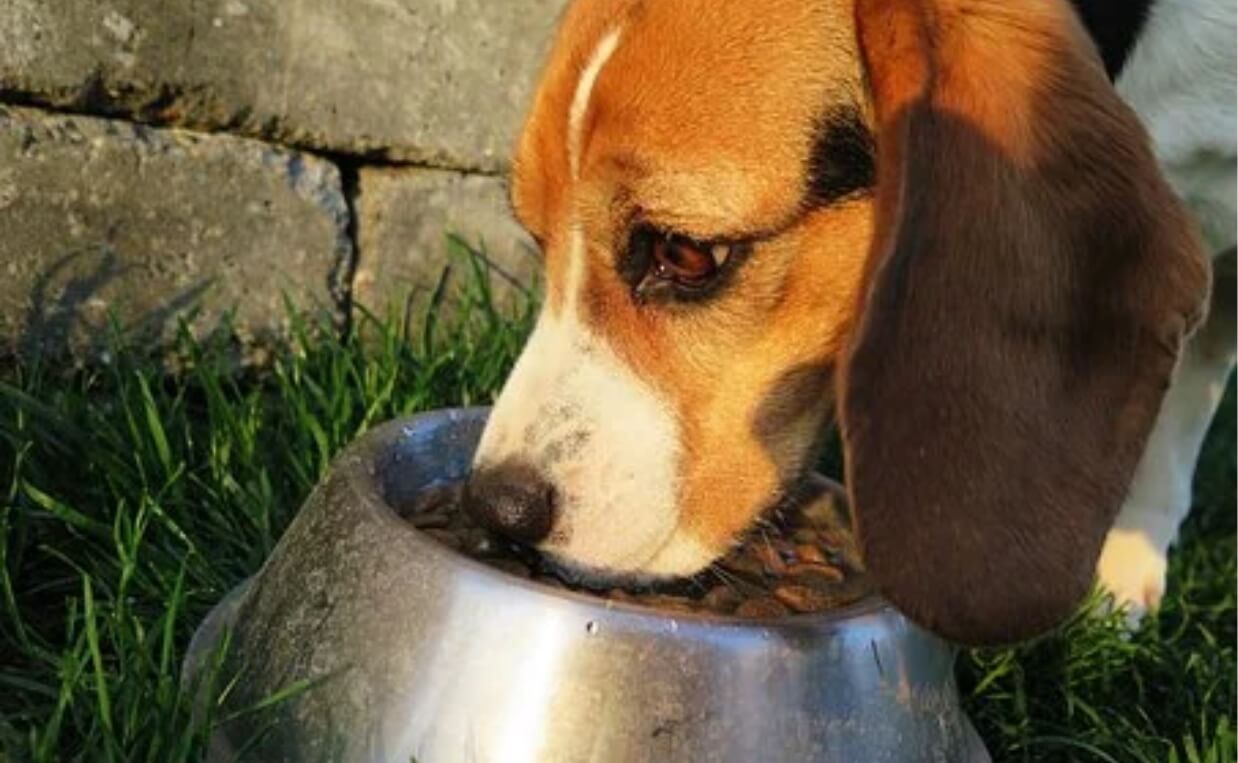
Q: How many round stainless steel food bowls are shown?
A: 1